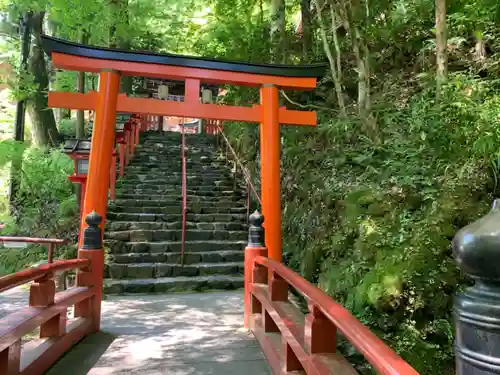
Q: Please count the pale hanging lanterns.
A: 2